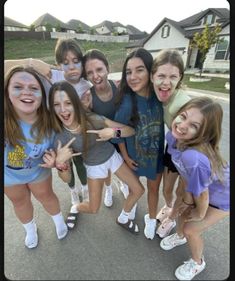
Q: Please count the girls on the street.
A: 7